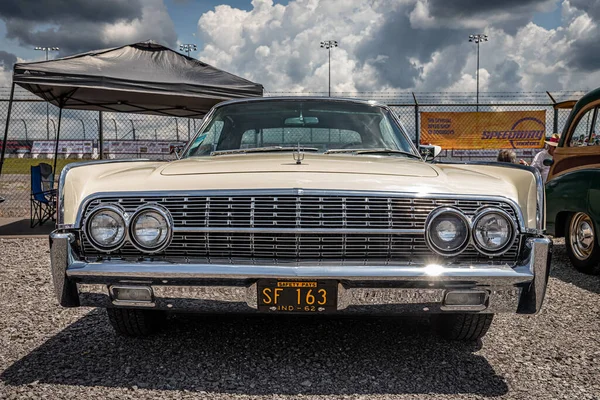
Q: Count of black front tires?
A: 2